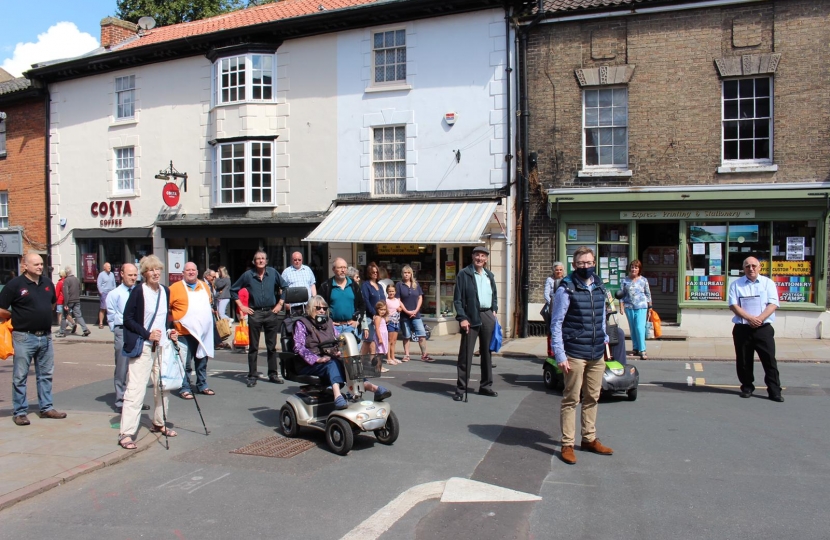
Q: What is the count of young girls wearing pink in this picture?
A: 2